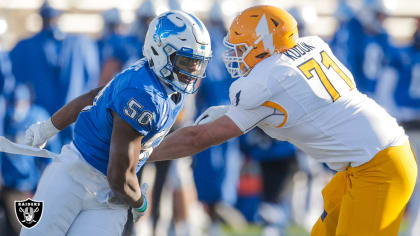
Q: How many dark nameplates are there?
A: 1